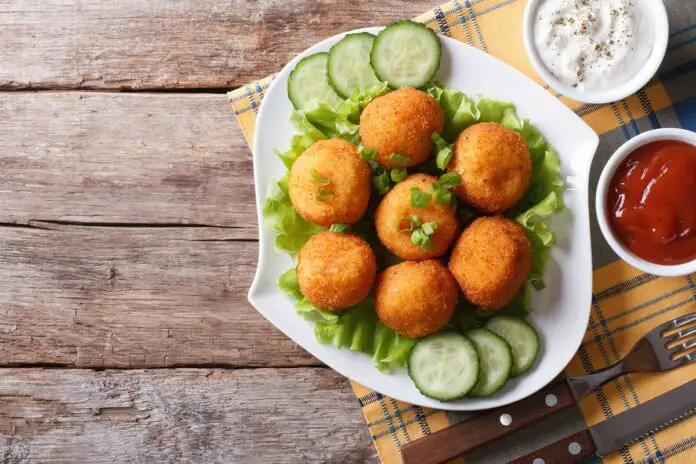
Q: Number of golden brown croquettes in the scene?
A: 7